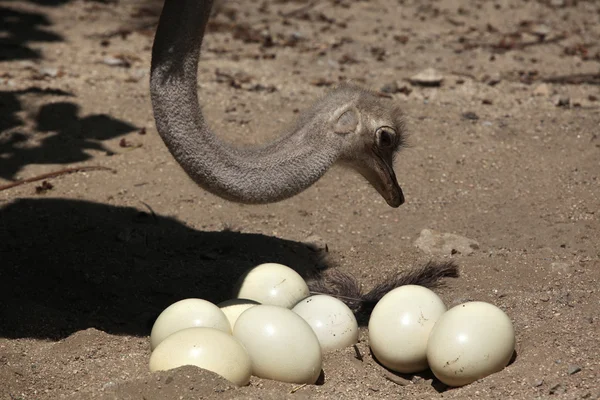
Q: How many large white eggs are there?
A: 8